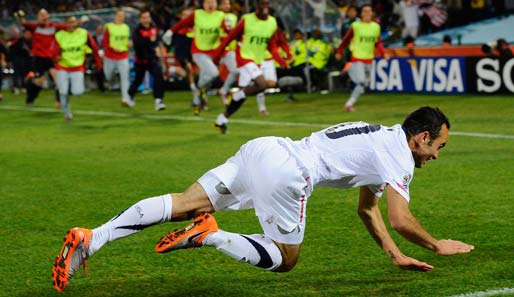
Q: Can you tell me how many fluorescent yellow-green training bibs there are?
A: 6